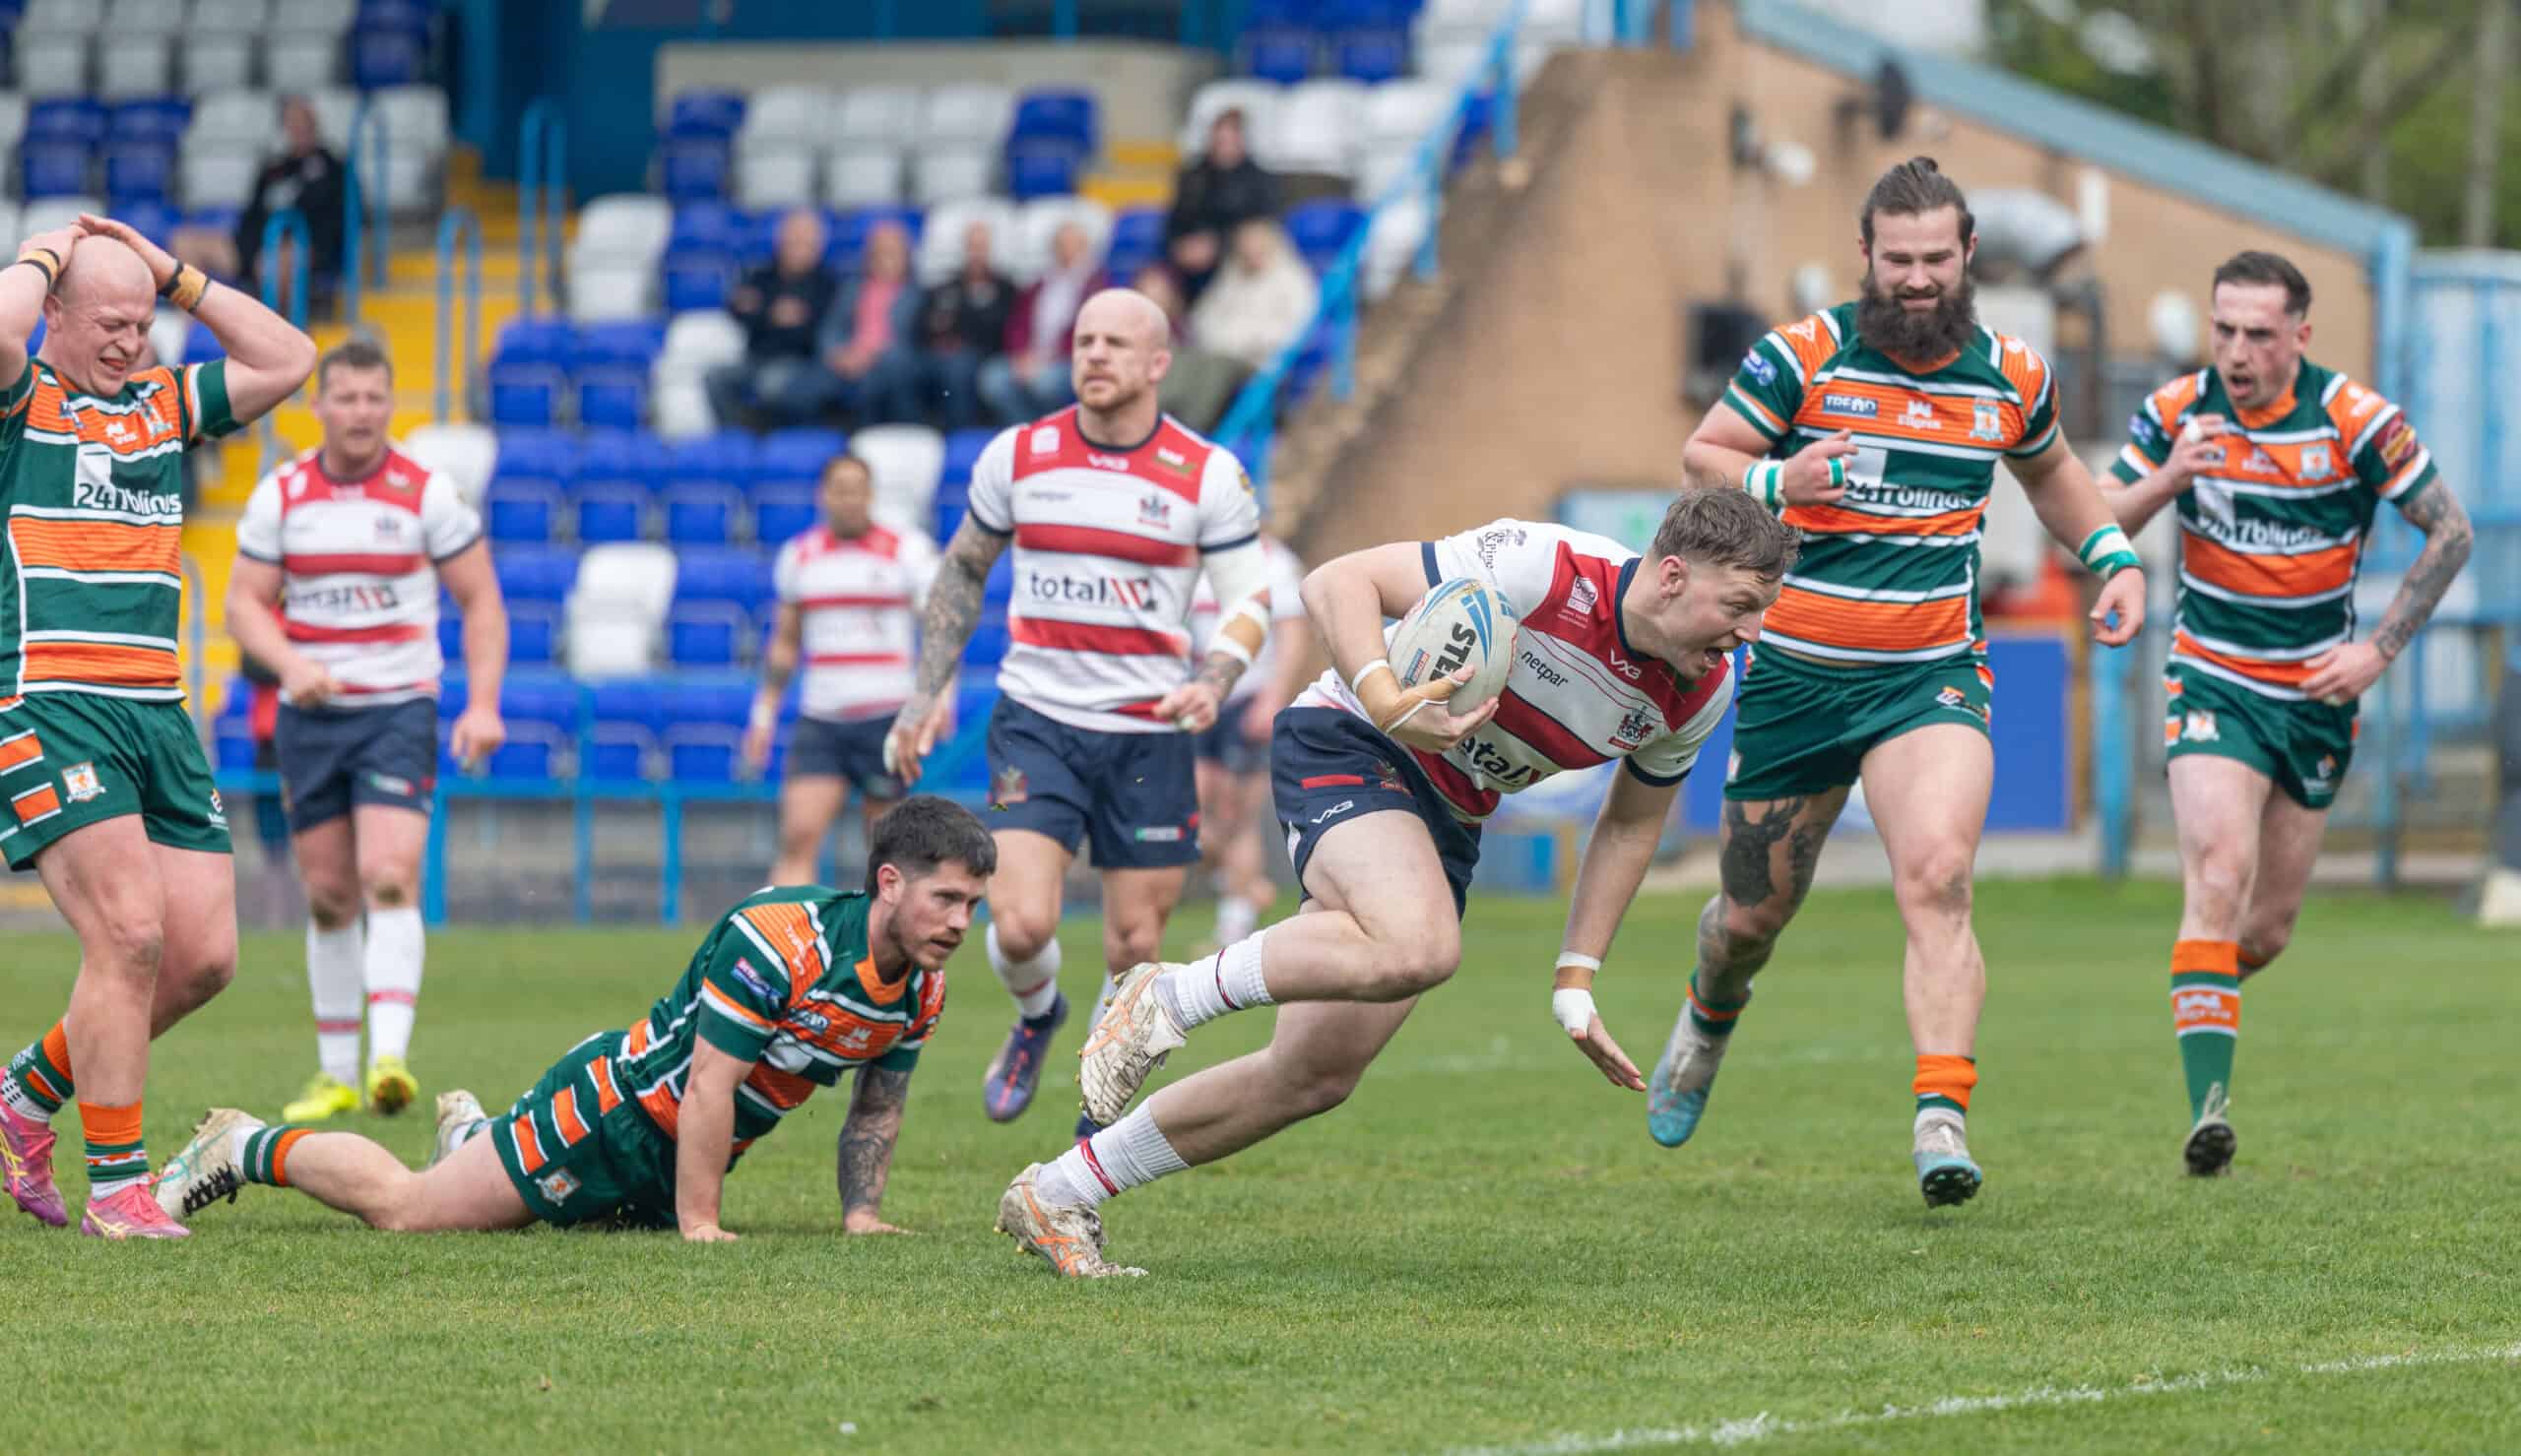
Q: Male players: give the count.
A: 9